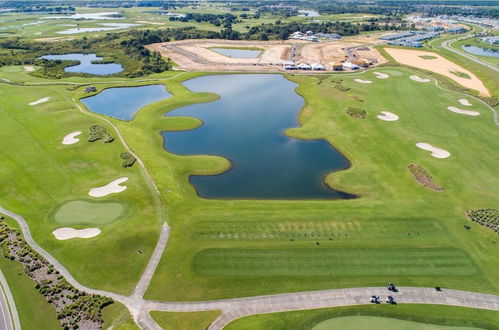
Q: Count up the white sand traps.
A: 11